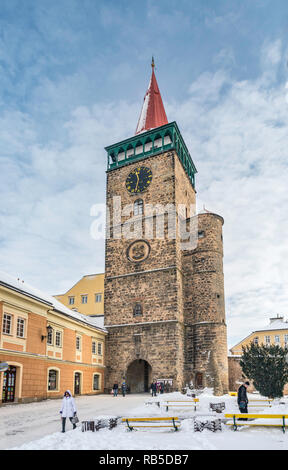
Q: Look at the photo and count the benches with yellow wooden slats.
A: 4